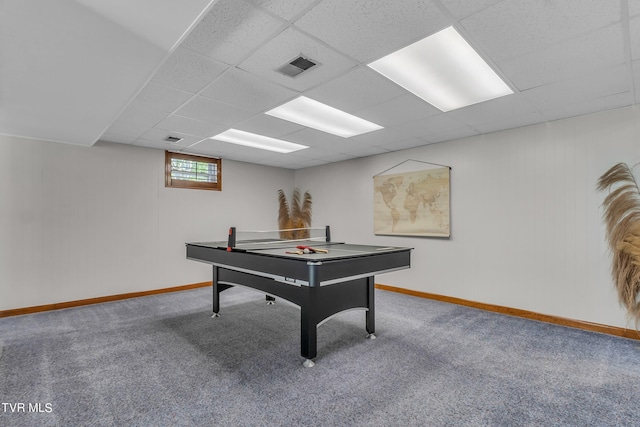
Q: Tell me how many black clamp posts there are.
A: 2